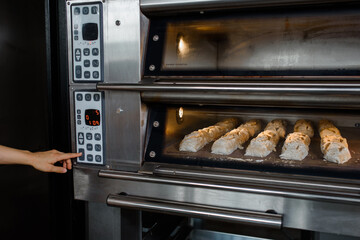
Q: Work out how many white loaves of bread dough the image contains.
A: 5